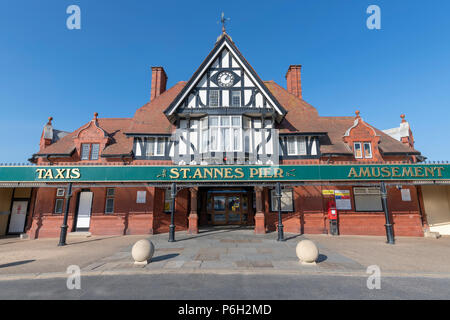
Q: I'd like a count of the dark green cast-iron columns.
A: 4